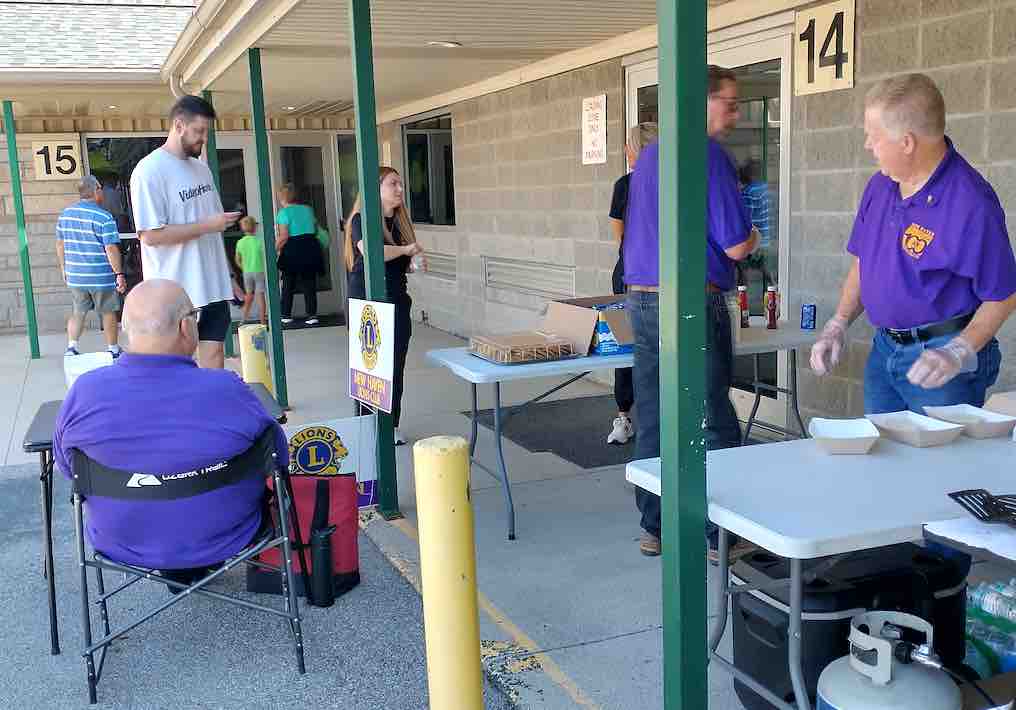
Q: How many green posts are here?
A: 5